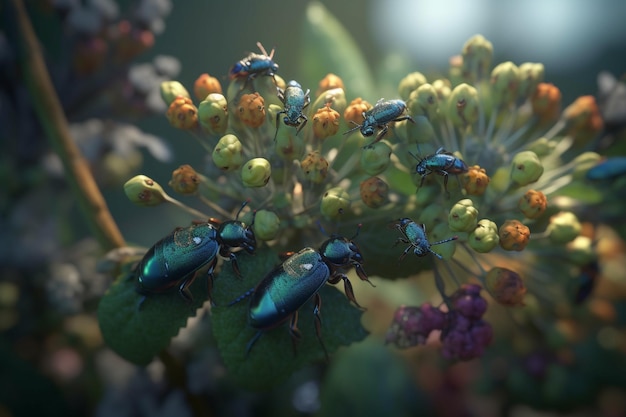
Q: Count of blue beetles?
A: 7